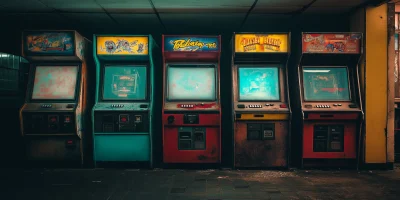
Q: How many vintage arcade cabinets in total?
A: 5